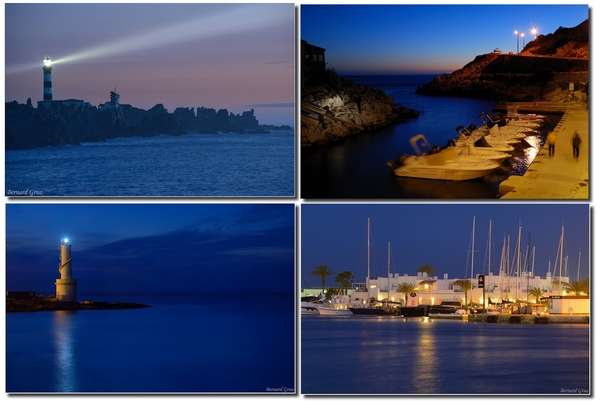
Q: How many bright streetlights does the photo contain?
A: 3